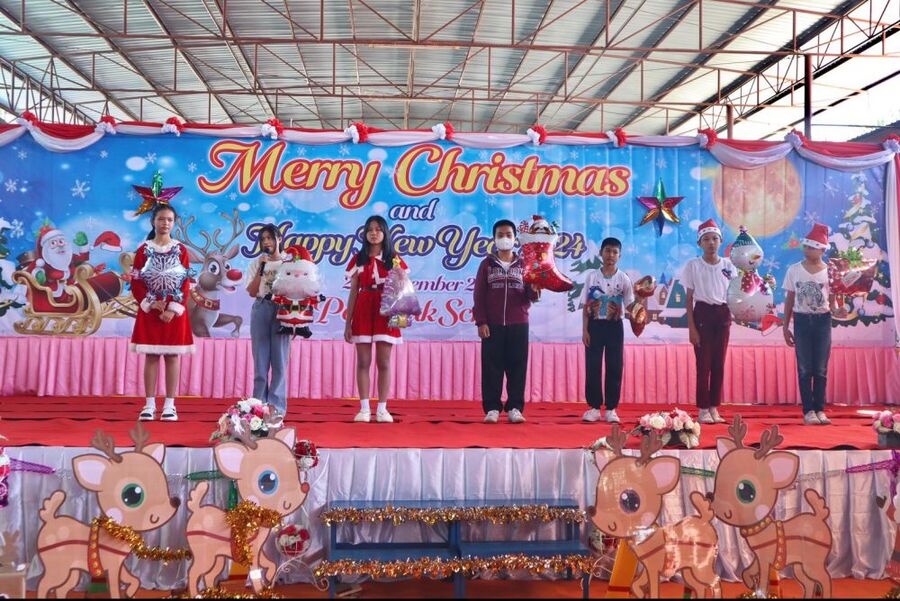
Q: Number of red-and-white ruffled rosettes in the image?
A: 11